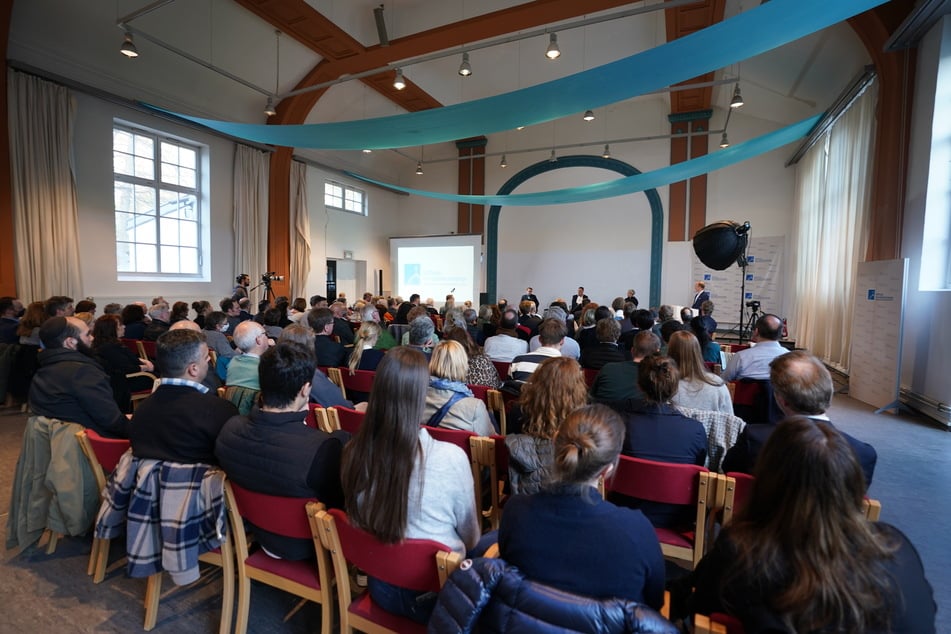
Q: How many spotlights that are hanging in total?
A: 14